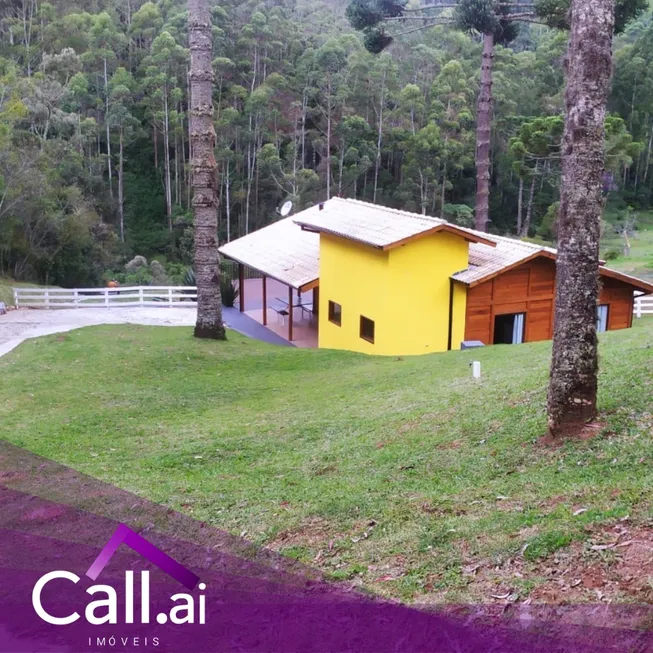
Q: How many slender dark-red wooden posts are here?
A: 3